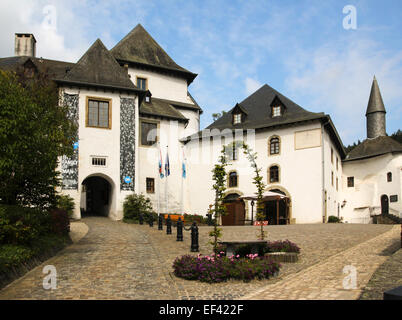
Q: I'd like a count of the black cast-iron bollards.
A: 6